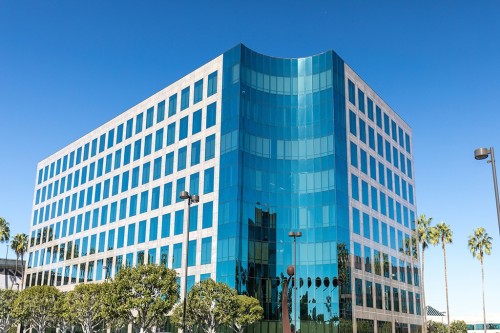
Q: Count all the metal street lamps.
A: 3